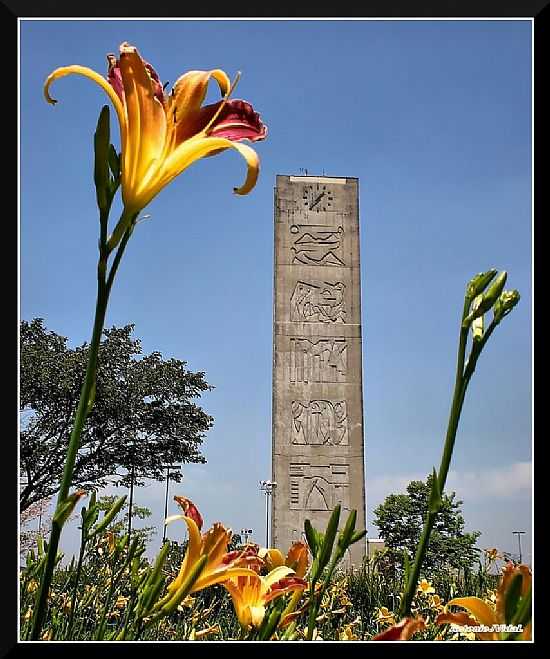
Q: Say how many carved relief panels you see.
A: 5